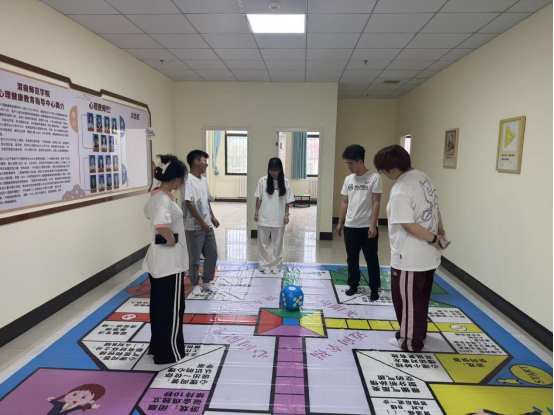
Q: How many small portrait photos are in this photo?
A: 15